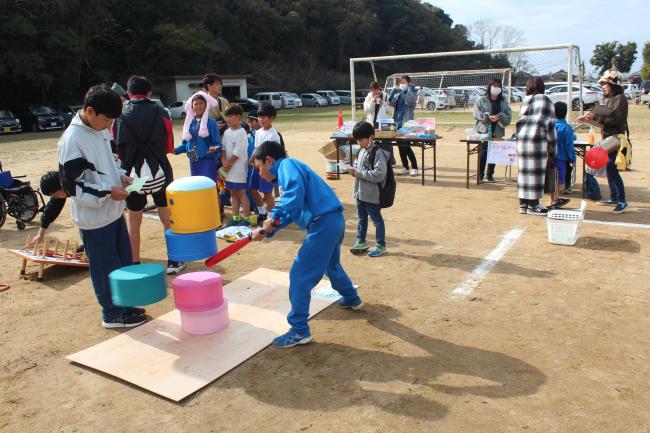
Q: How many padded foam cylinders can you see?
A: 5